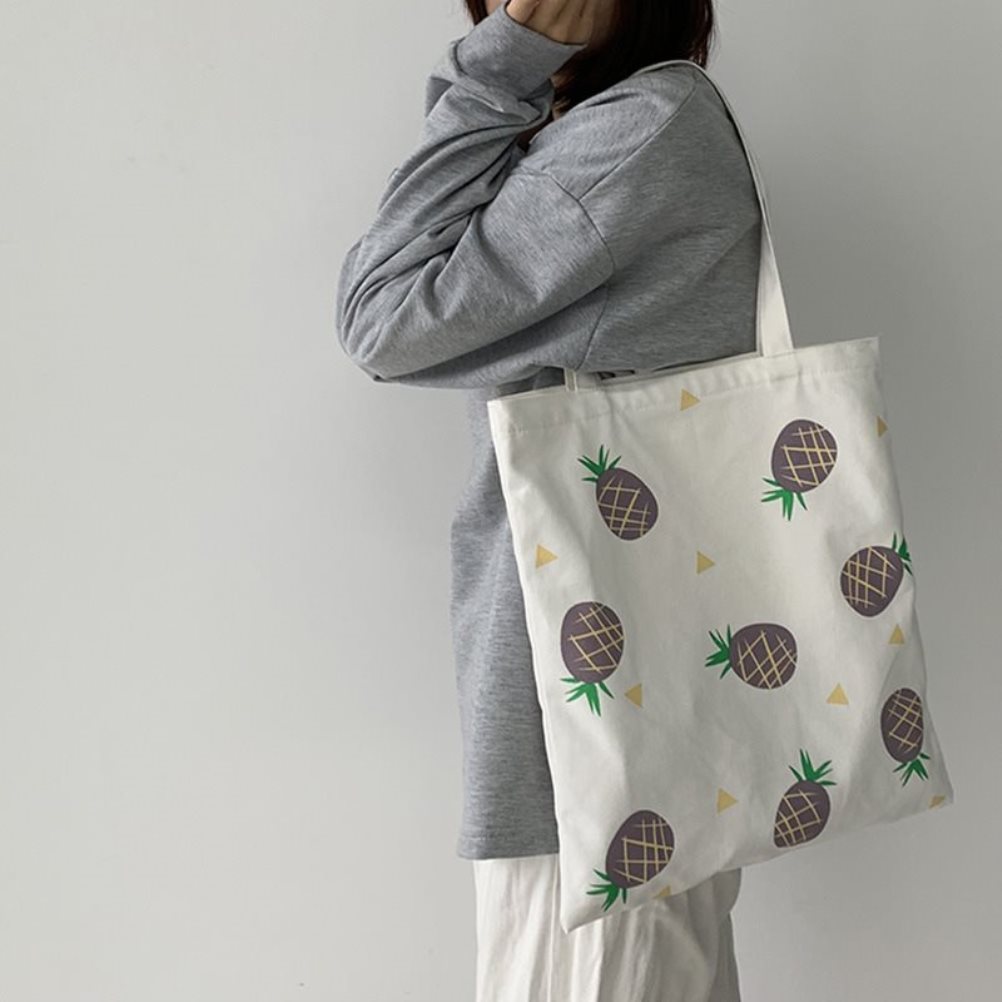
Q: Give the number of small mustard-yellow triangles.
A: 10